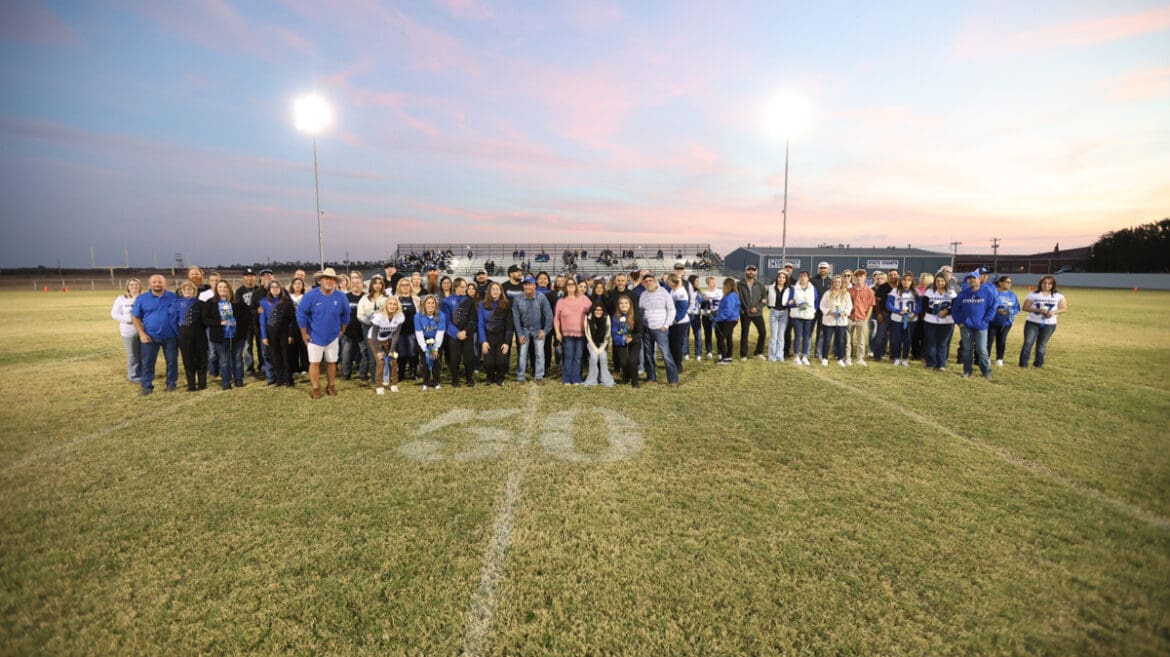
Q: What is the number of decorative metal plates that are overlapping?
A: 0